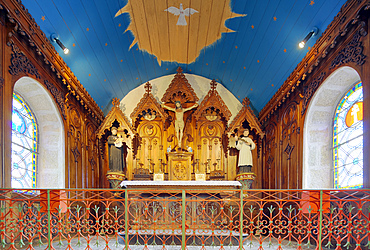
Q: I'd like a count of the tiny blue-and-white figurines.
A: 2